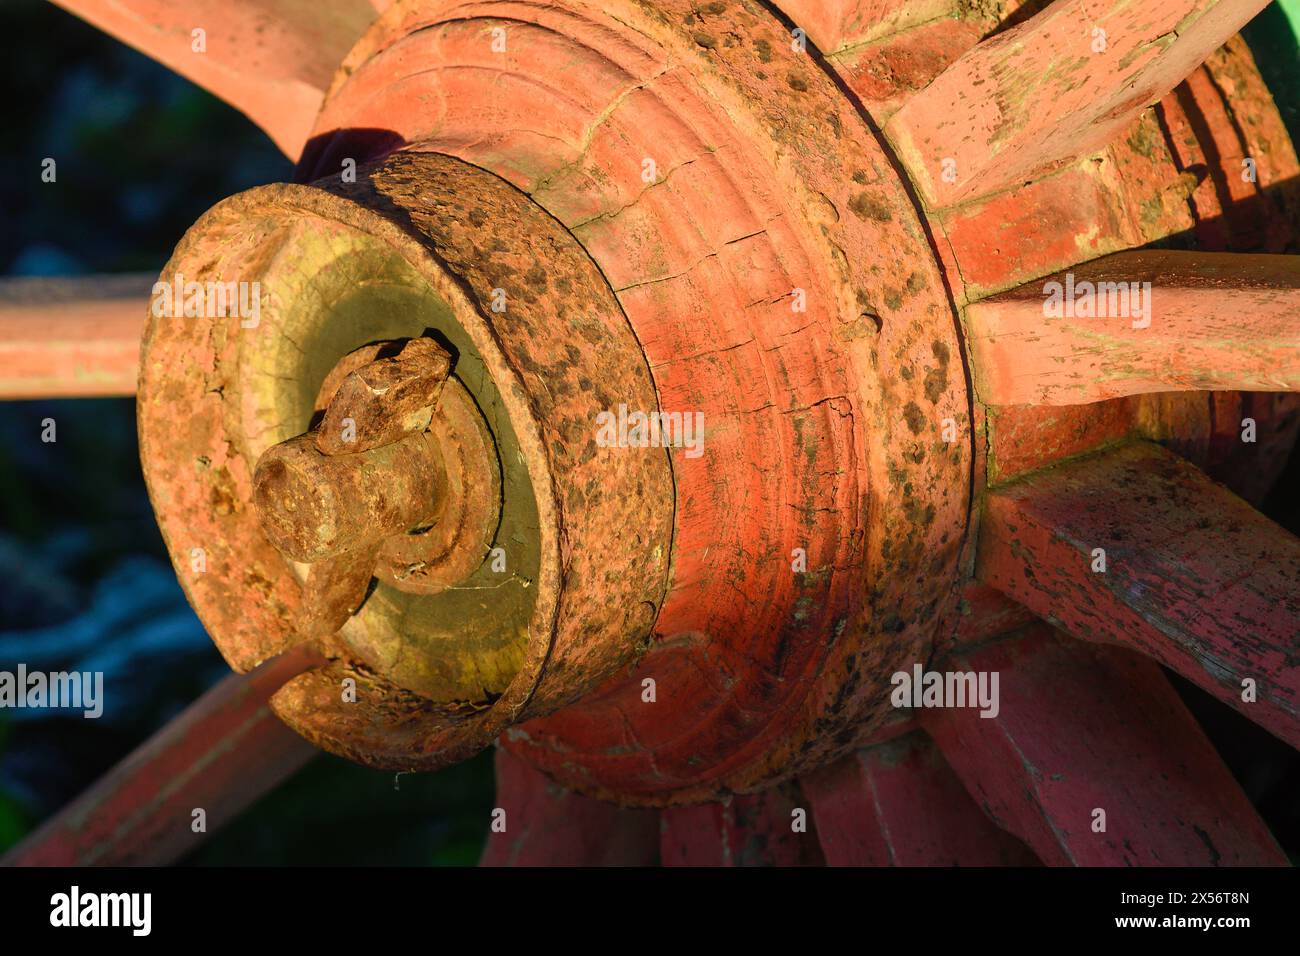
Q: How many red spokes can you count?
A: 11